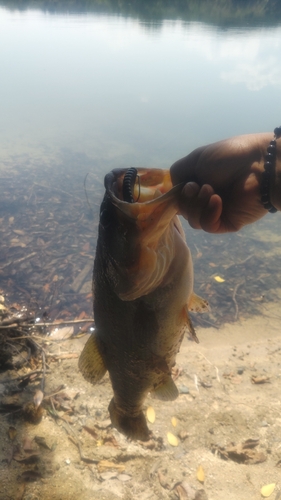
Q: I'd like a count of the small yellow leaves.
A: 6